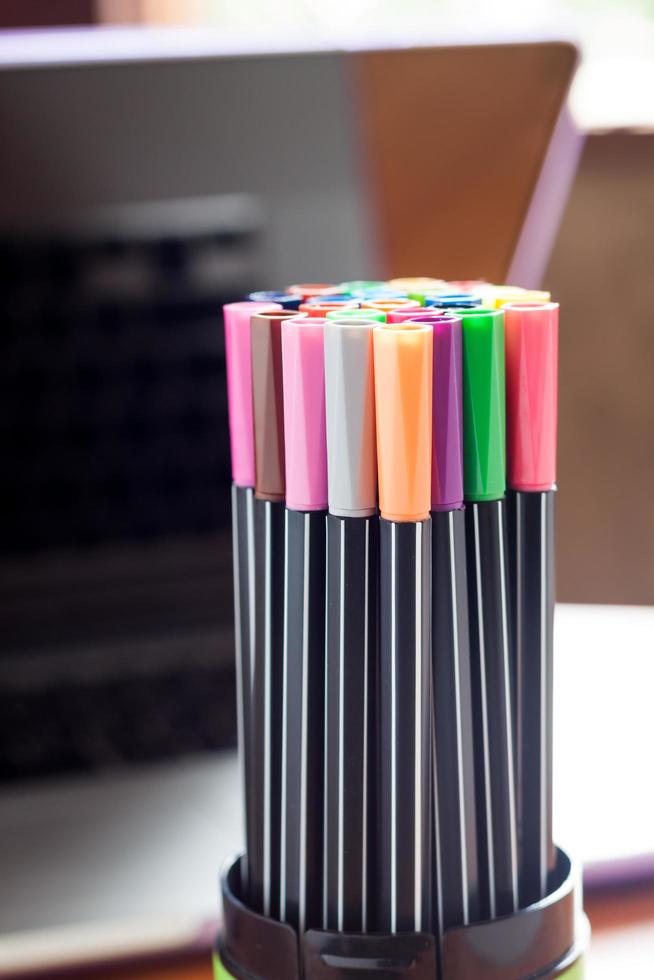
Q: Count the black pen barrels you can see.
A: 8